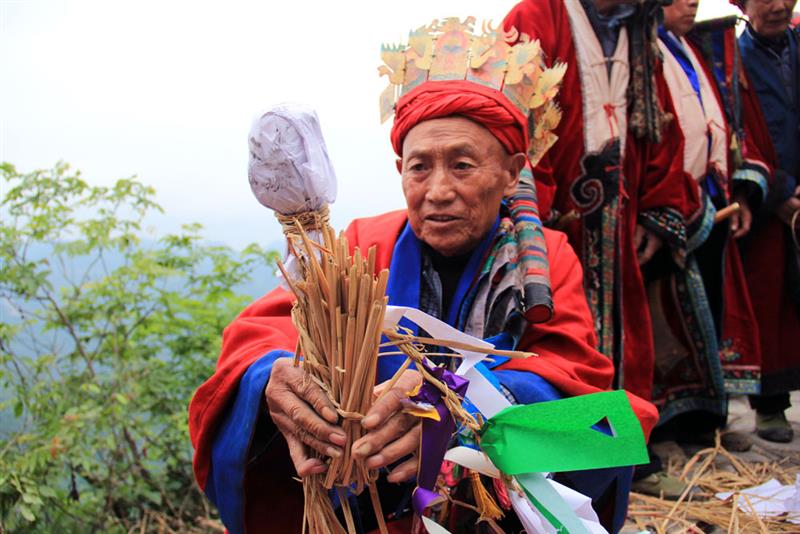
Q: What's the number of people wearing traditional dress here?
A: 4